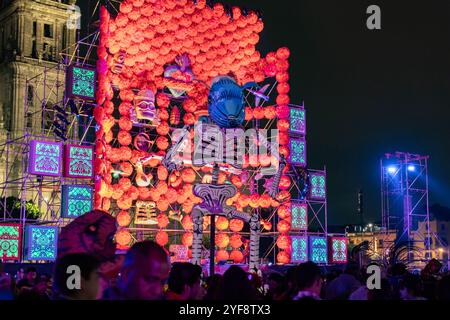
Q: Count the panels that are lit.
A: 13